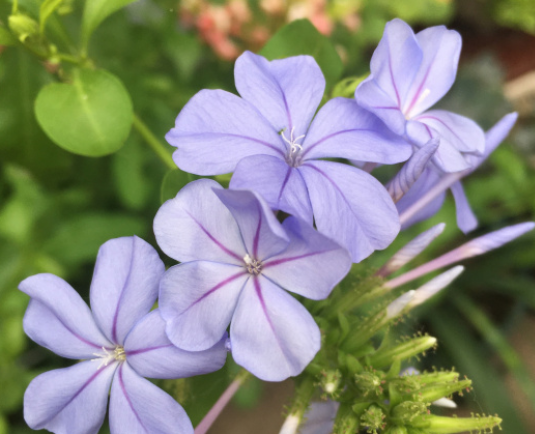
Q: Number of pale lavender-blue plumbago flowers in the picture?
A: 4